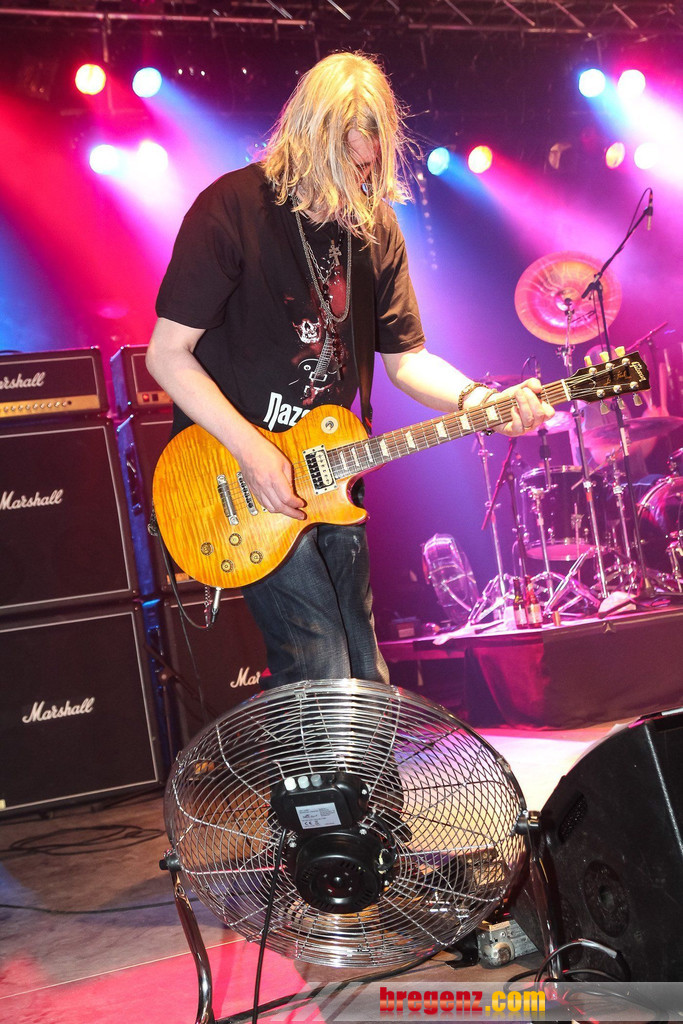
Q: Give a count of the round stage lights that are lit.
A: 10